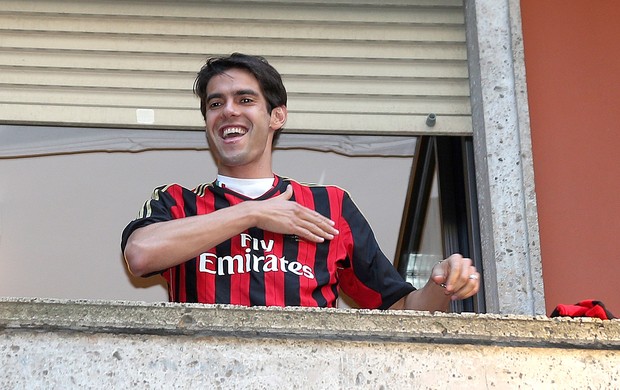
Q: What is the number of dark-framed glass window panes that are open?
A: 1